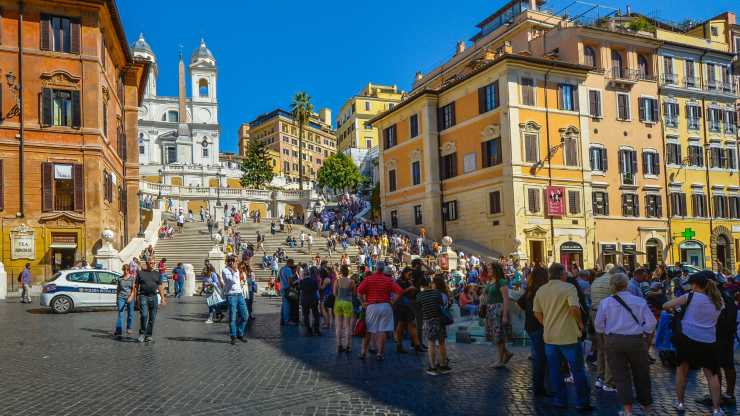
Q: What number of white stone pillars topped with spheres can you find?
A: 4